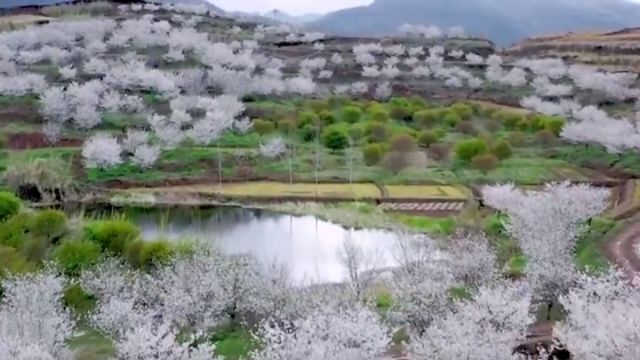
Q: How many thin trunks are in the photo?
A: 4